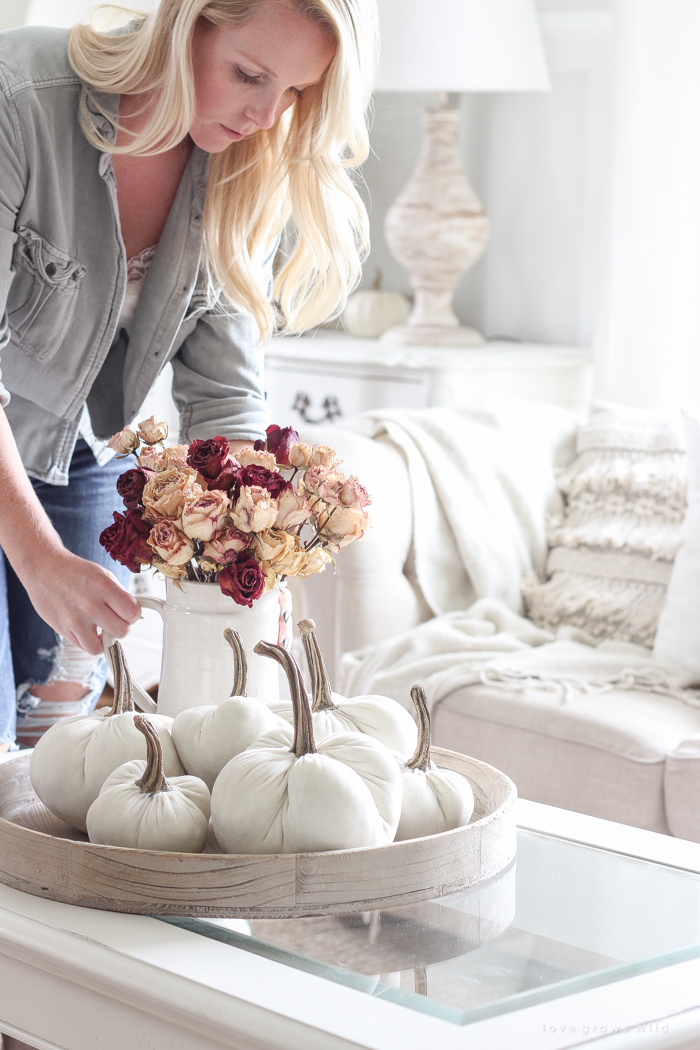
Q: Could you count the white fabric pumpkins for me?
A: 6